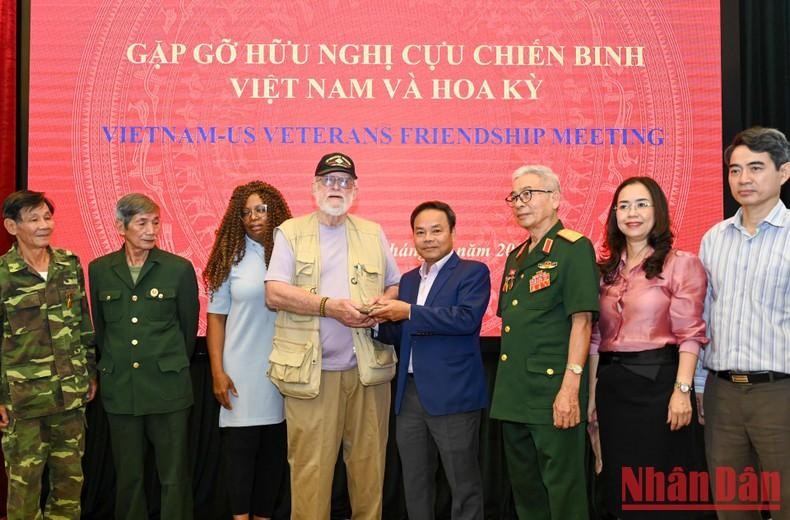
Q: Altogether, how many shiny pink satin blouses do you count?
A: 1